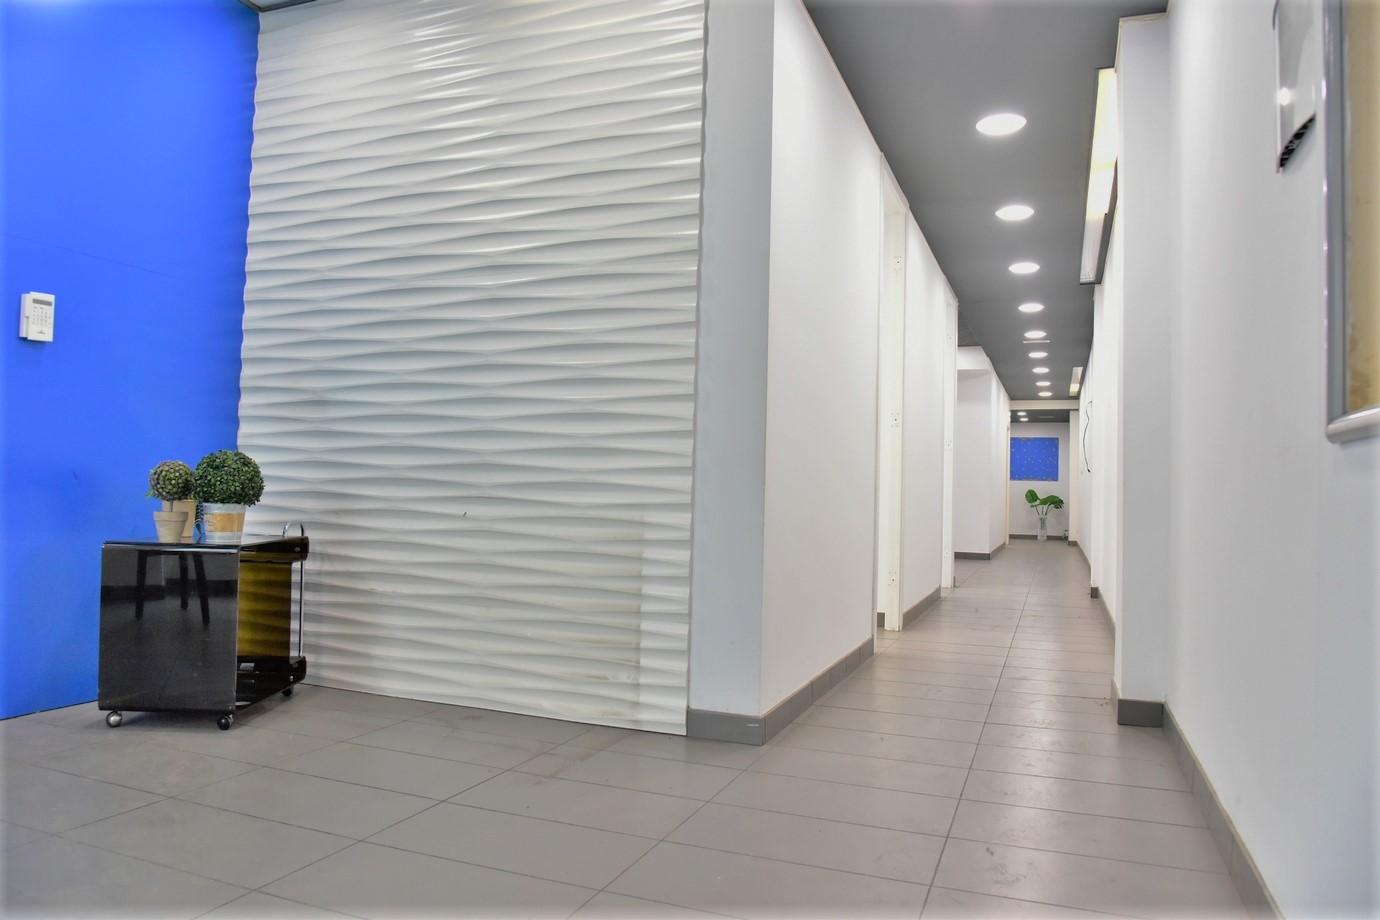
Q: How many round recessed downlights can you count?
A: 11